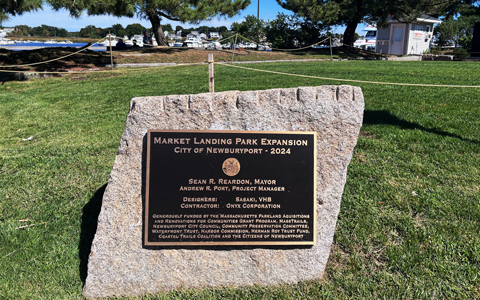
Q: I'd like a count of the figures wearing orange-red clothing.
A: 0